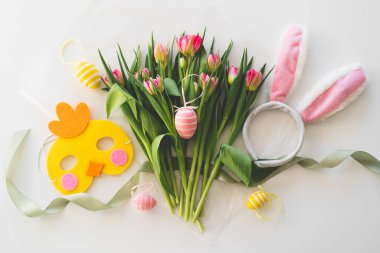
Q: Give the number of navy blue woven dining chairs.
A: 0